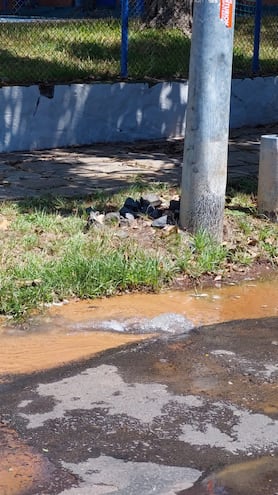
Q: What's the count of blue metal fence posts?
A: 2